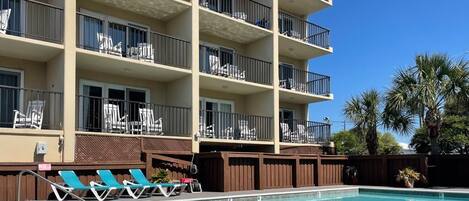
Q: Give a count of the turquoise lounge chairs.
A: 3